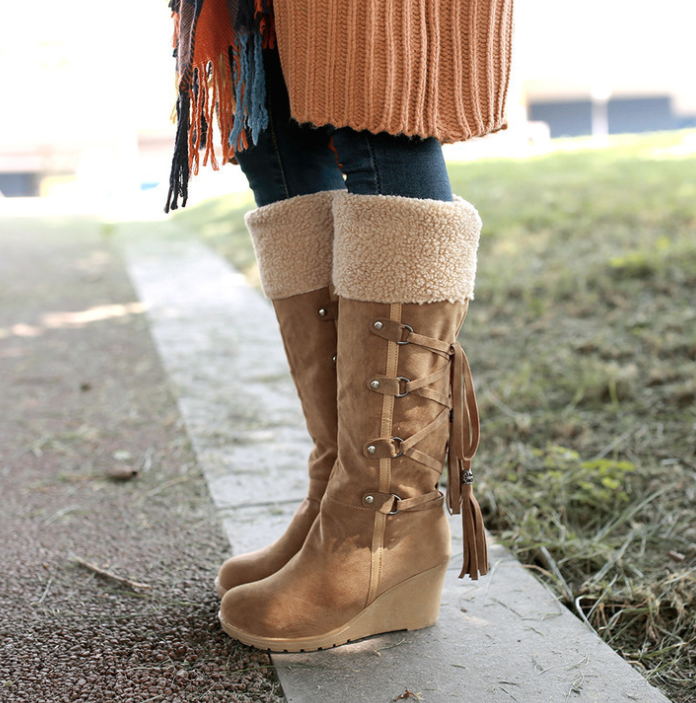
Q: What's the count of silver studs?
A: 6